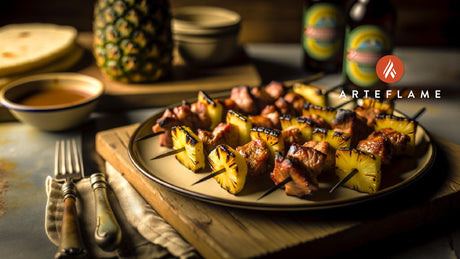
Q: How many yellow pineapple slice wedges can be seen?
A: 12